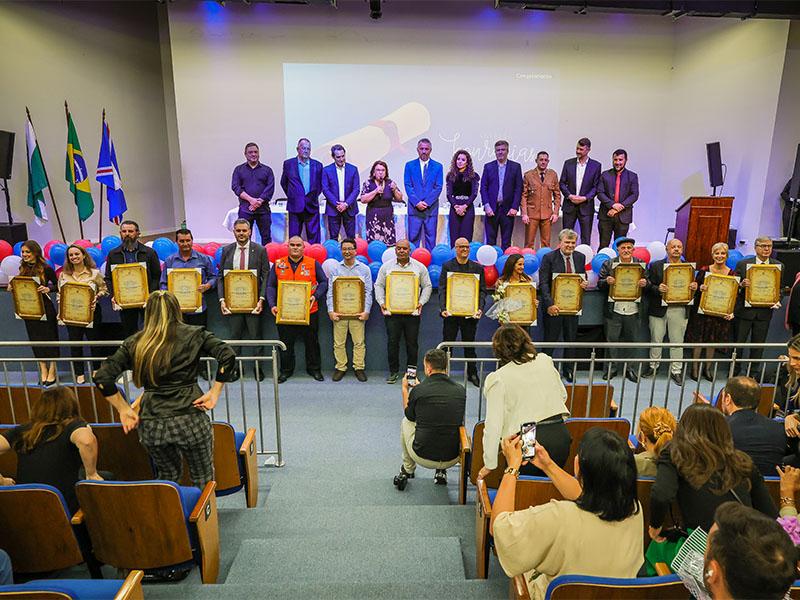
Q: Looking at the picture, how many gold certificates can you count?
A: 15